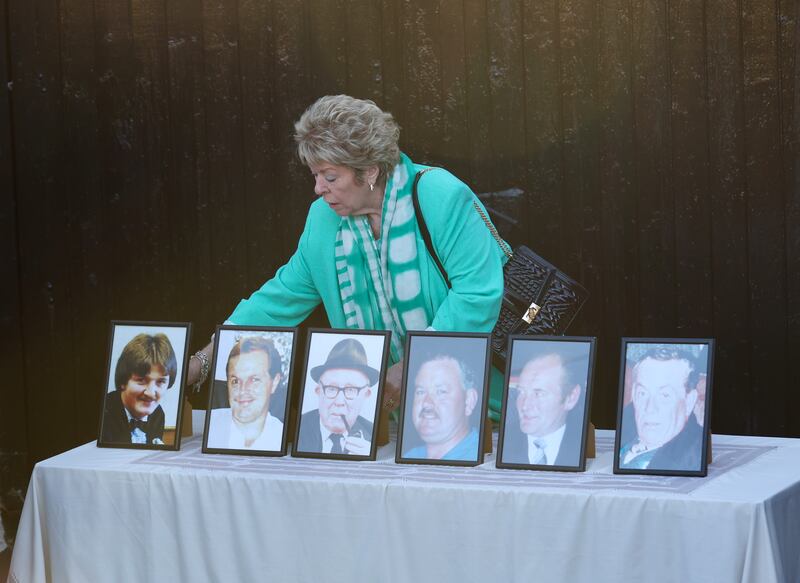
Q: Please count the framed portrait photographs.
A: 6